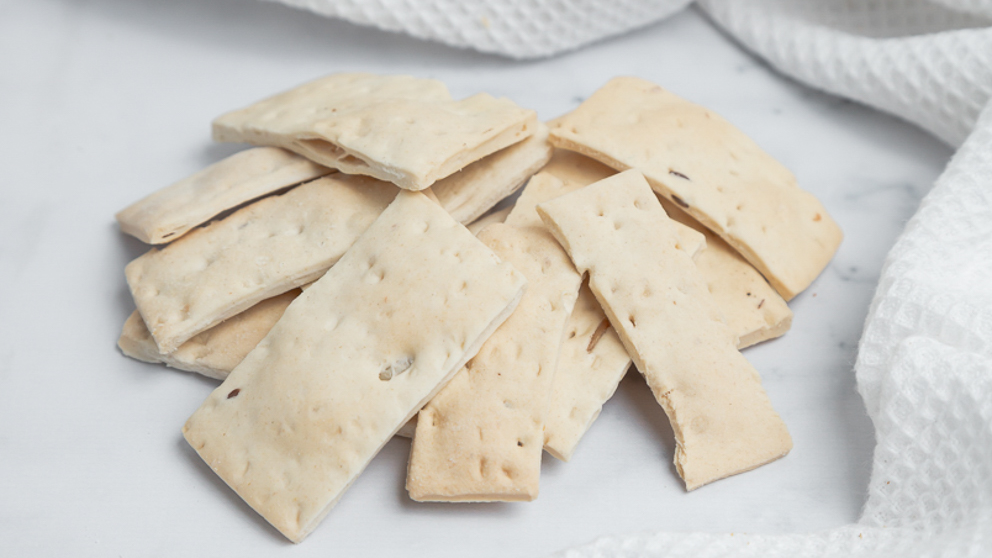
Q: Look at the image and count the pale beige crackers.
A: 11